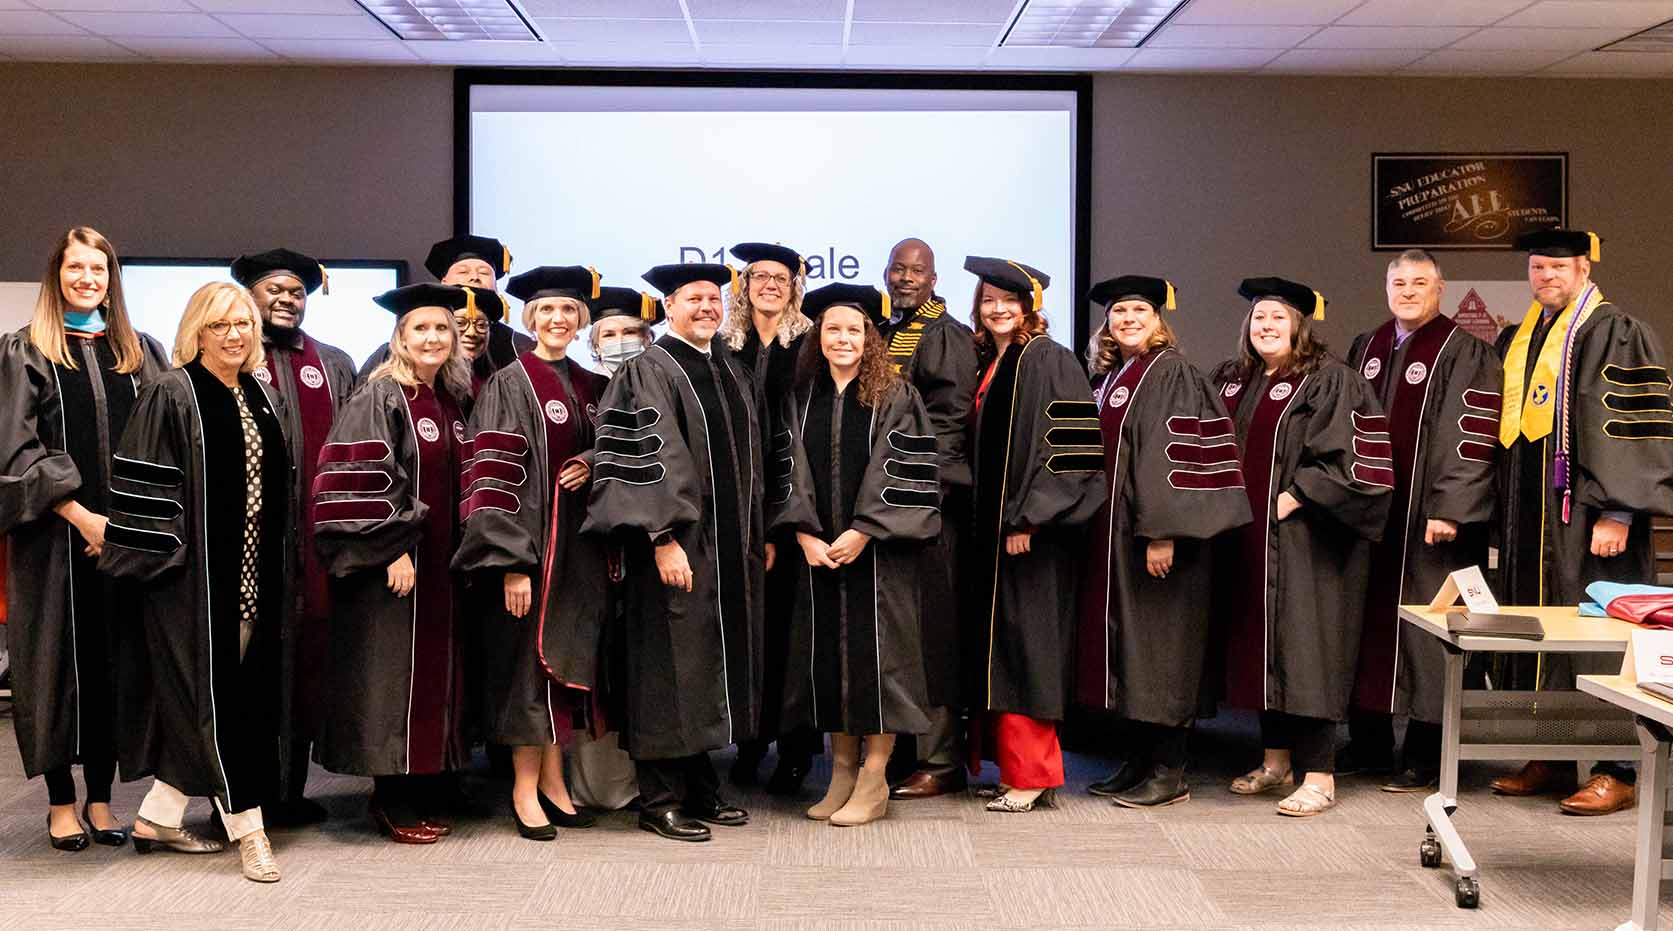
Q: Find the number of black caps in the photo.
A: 13